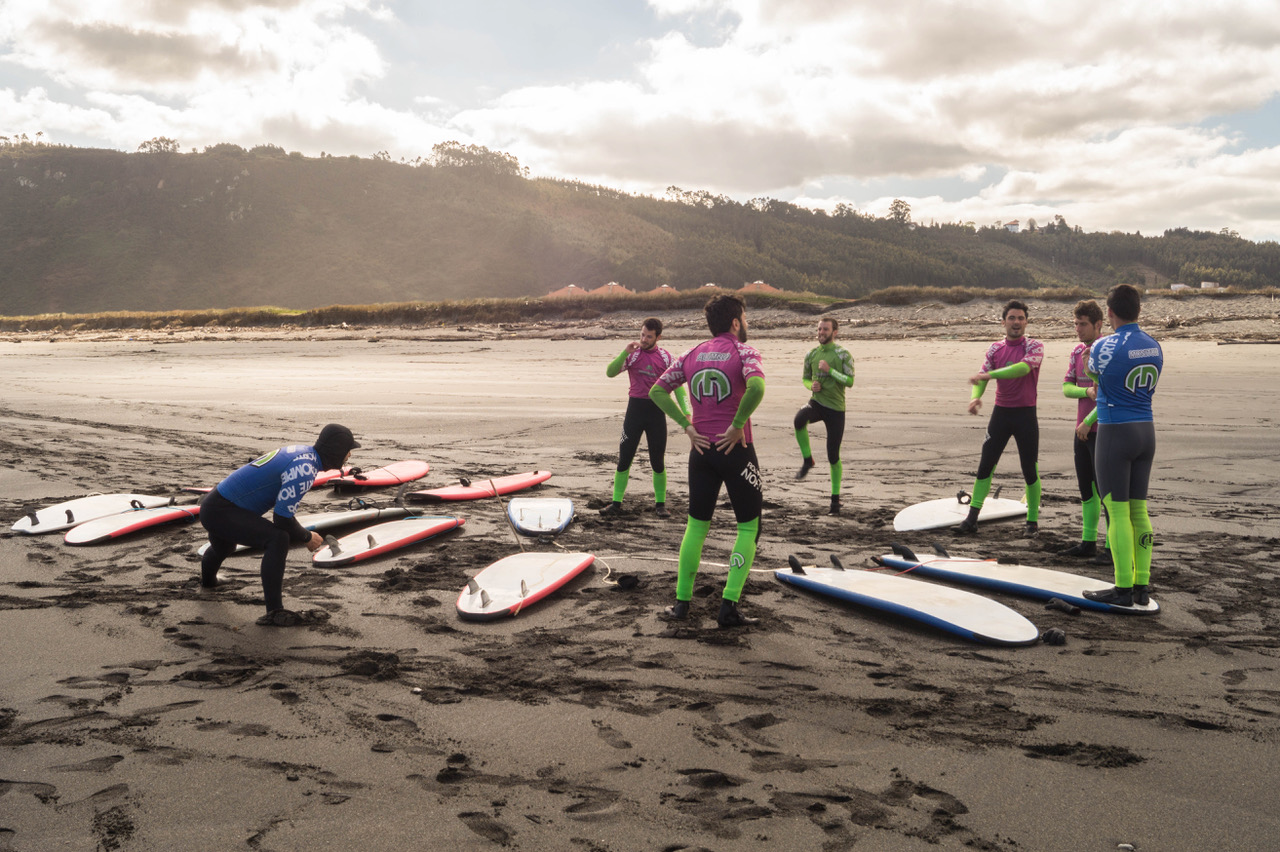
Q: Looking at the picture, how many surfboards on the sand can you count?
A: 12